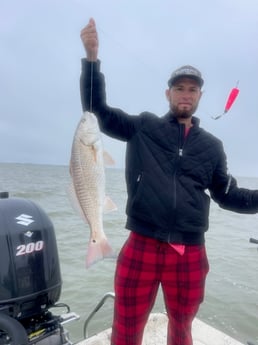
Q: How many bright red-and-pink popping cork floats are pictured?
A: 1